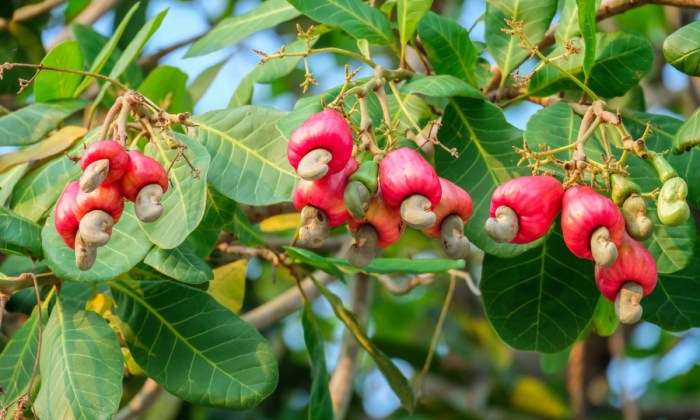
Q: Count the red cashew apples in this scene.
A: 12